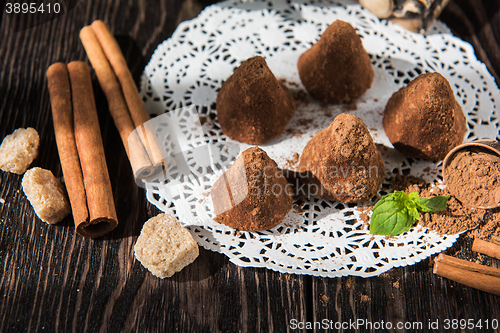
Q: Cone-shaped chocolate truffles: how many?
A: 5